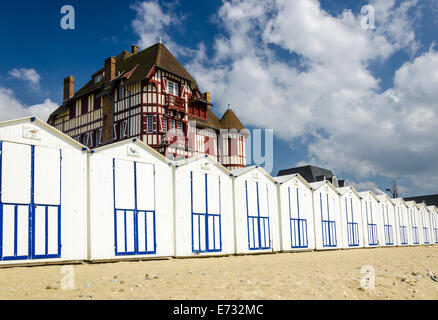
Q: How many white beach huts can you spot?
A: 13